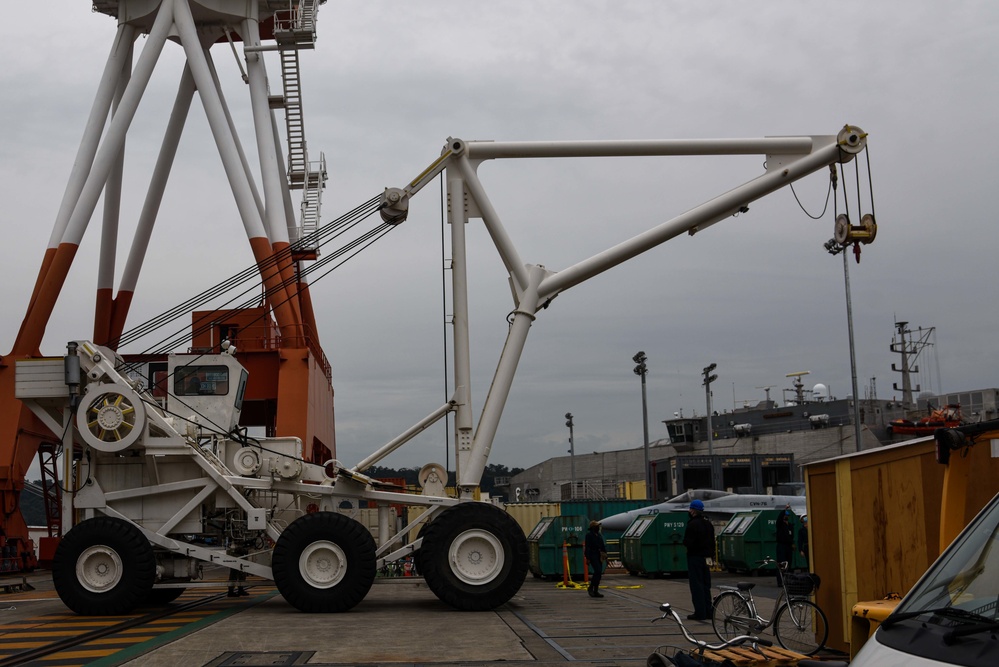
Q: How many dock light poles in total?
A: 4